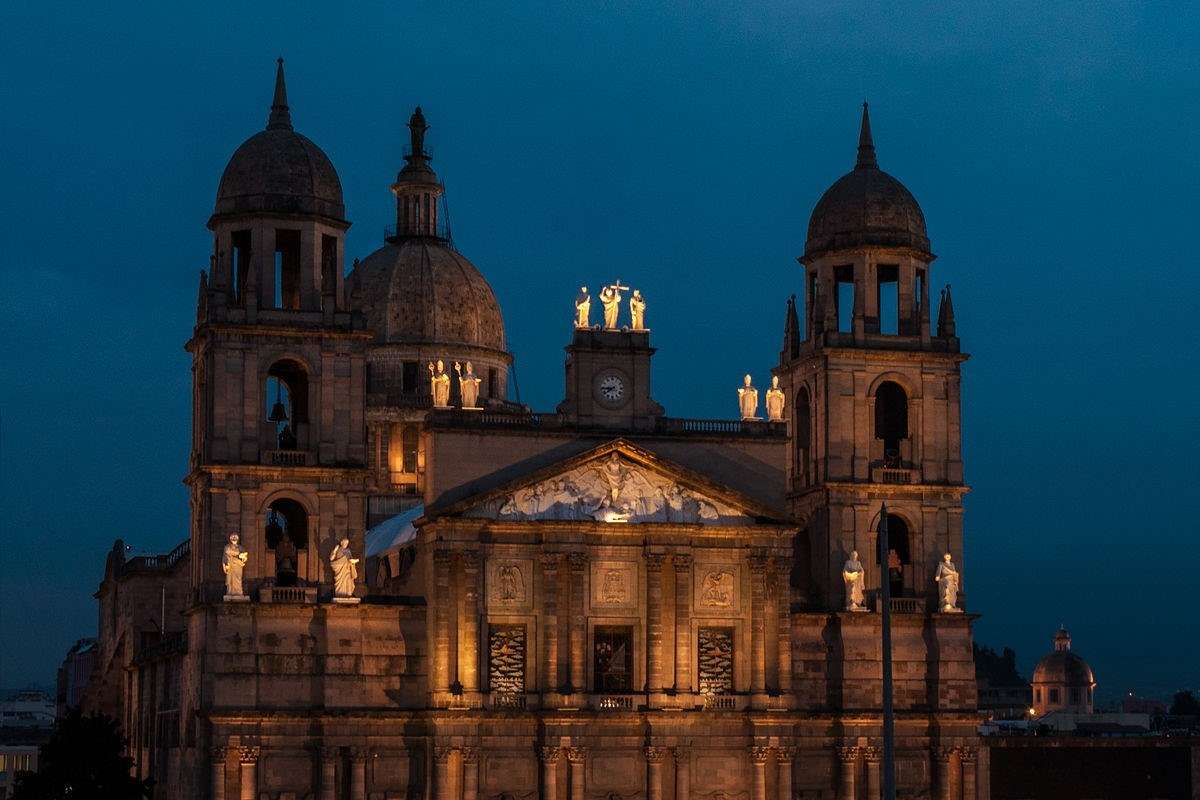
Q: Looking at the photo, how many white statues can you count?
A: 11